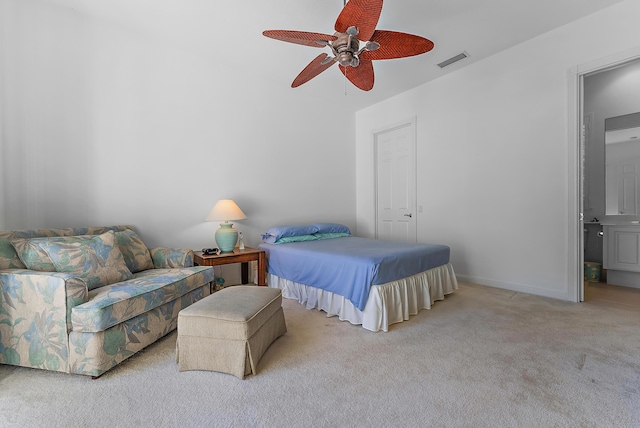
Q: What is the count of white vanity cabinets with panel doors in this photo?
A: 1